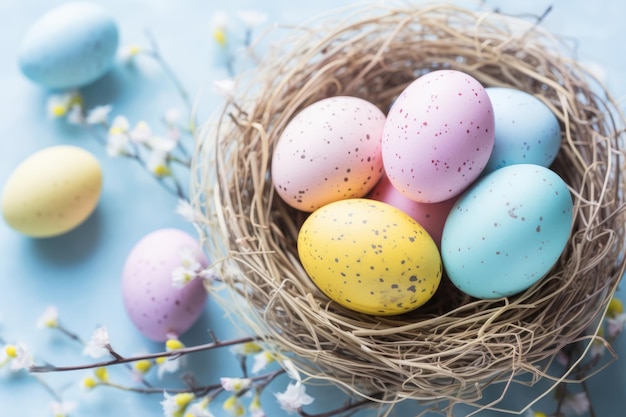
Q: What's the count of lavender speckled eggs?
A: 2